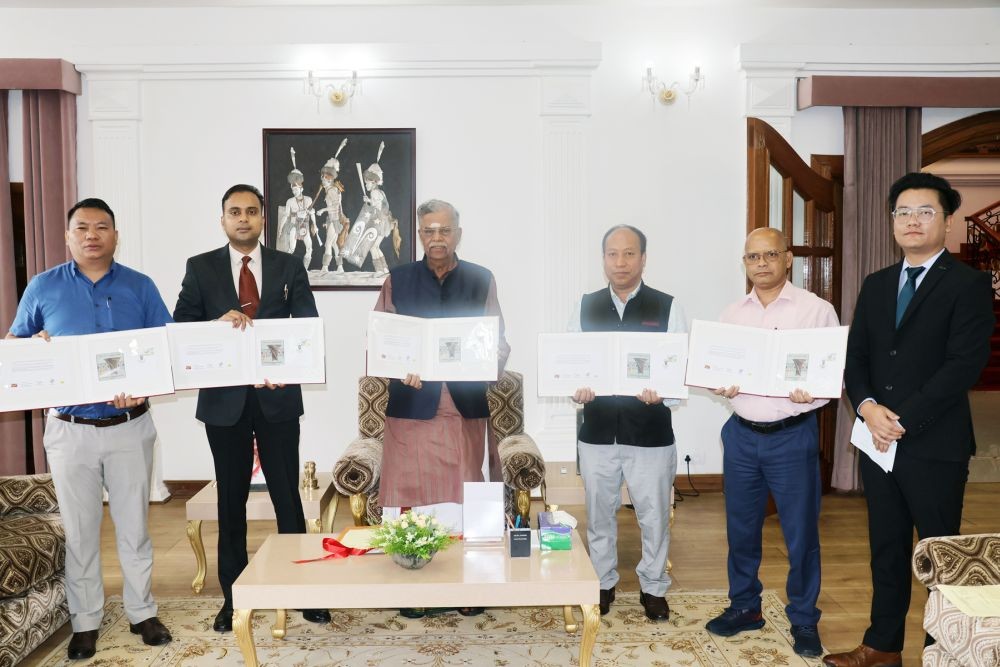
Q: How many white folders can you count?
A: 5